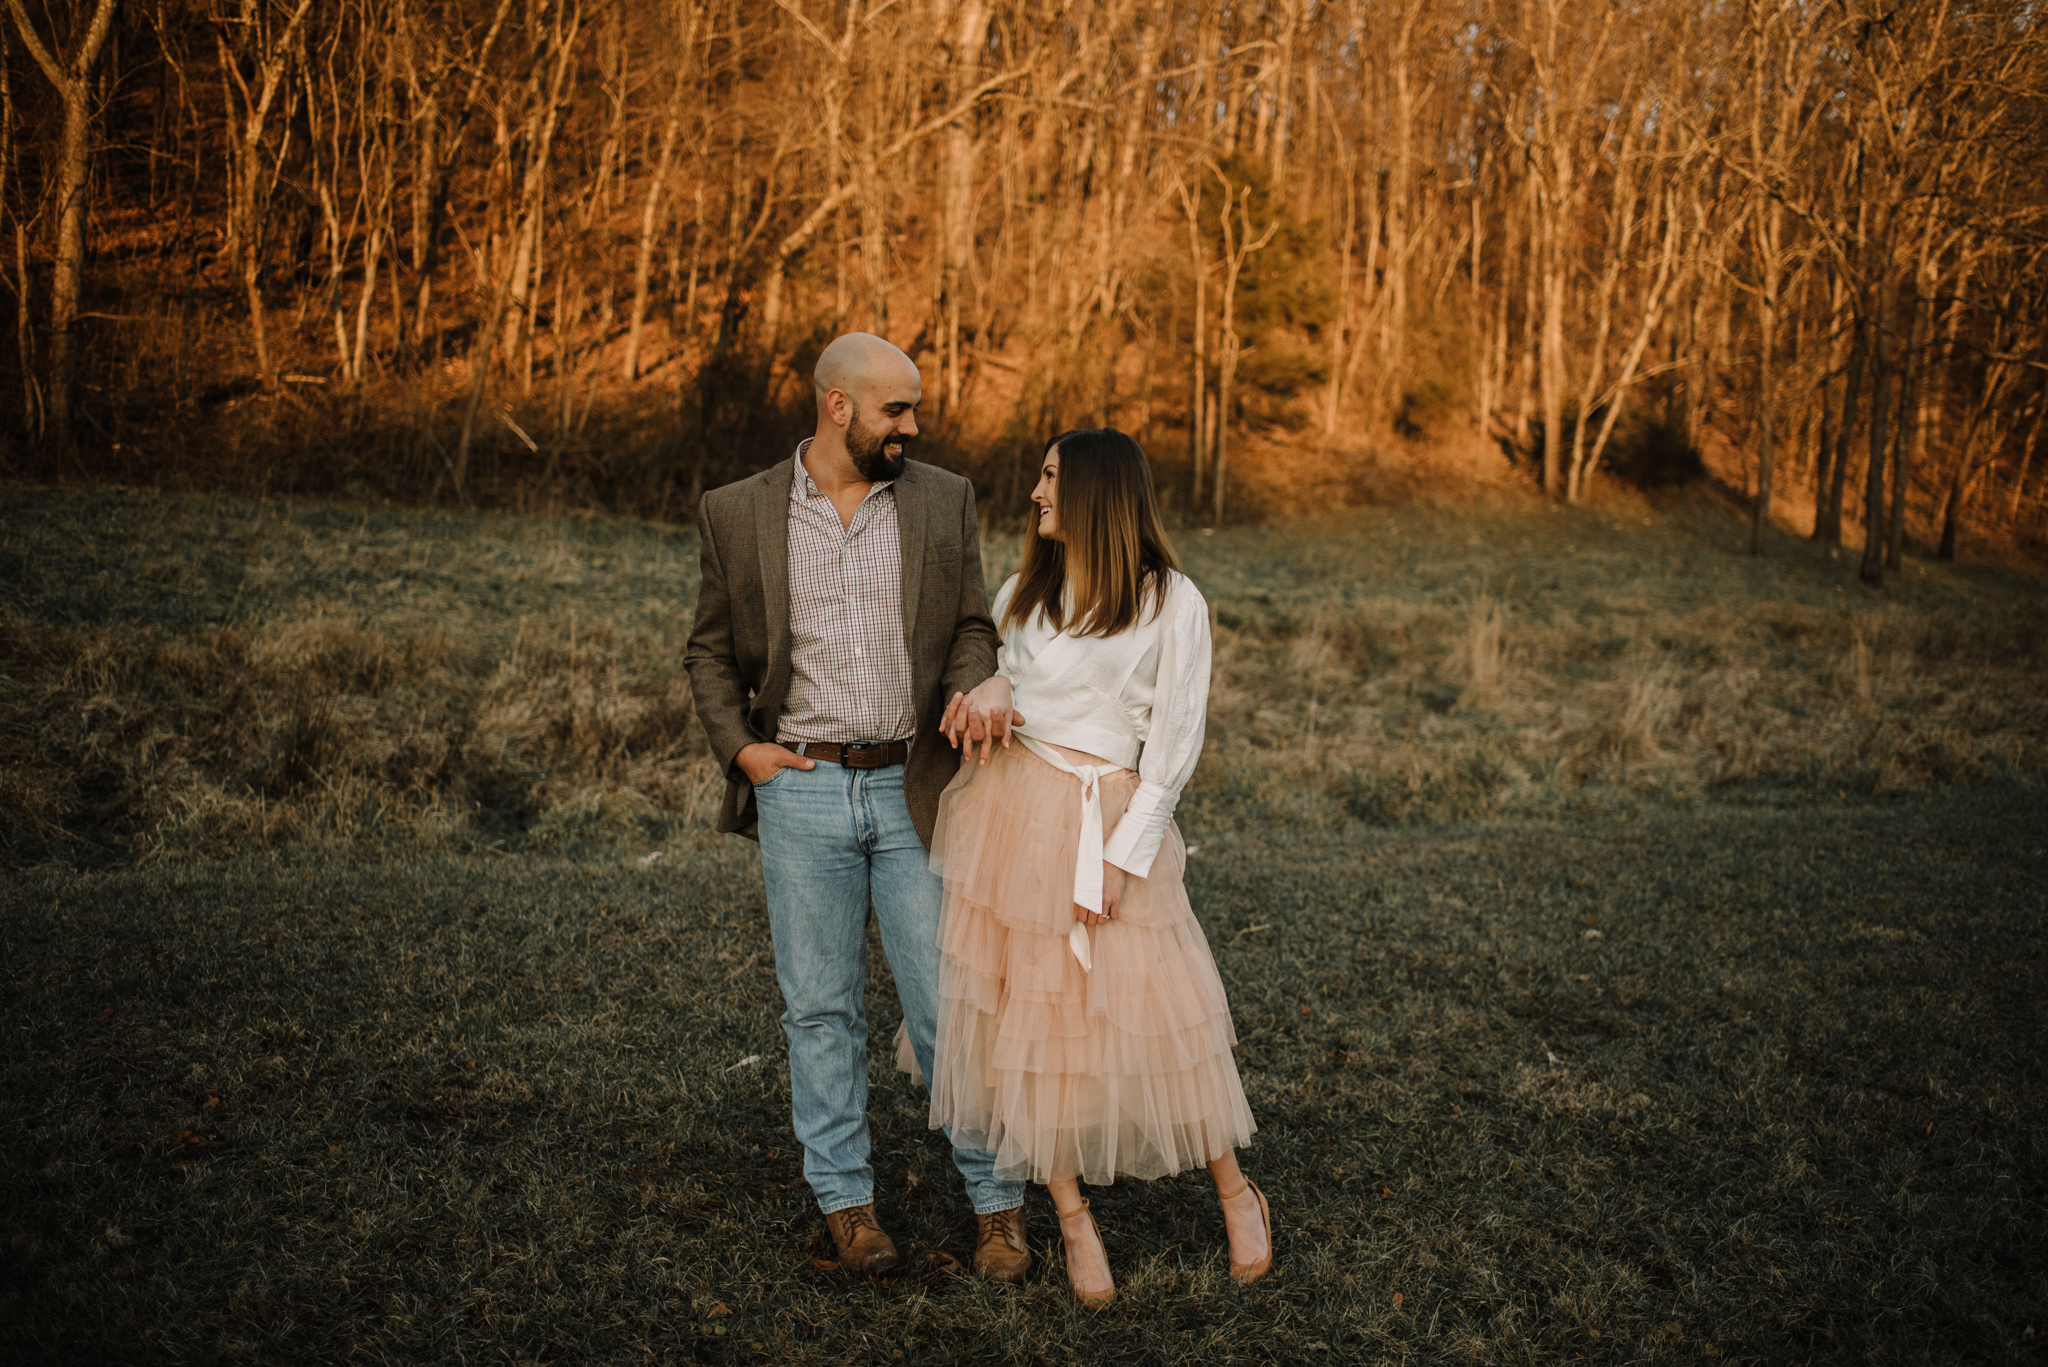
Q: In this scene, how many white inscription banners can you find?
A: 0